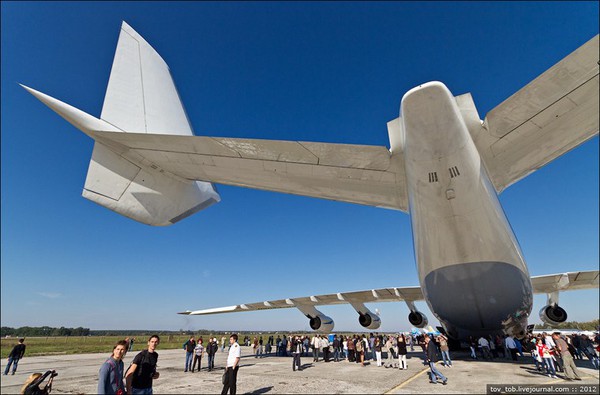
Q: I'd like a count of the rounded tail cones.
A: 1